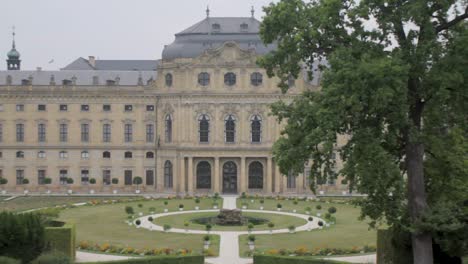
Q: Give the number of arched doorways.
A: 3